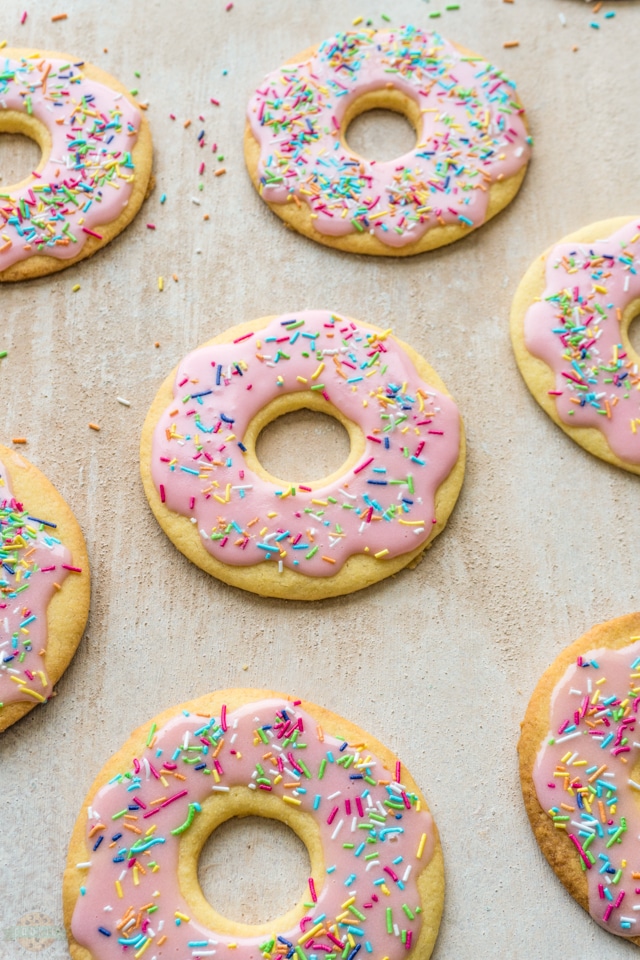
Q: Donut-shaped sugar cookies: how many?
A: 7